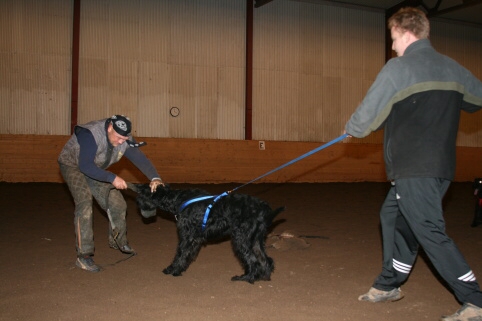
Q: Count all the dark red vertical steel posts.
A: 3